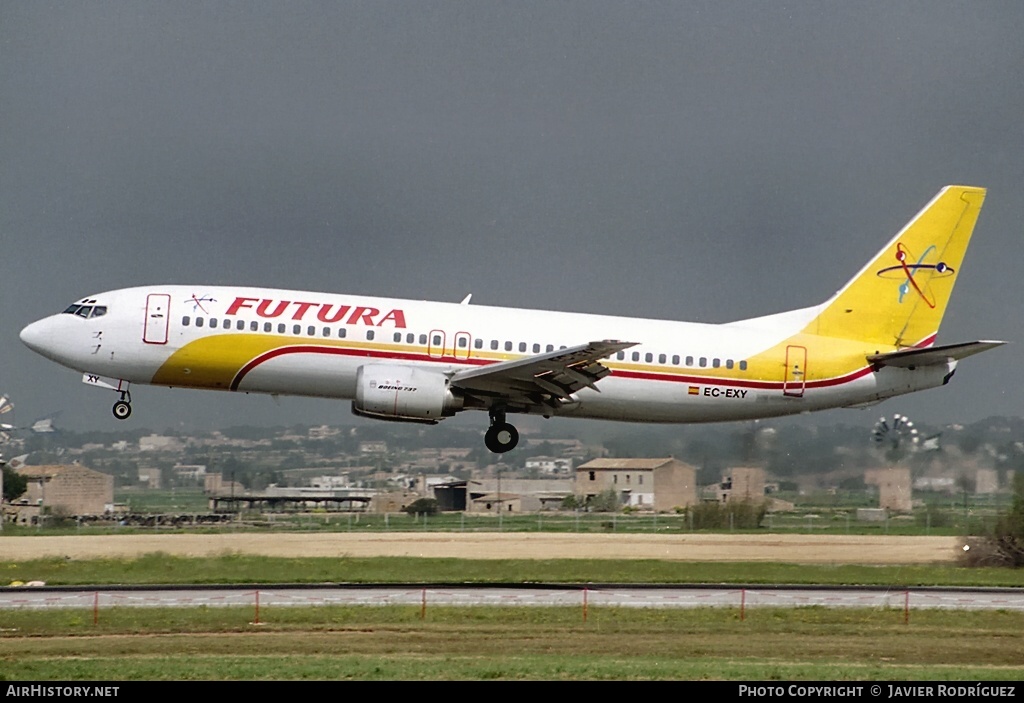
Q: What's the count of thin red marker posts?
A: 6